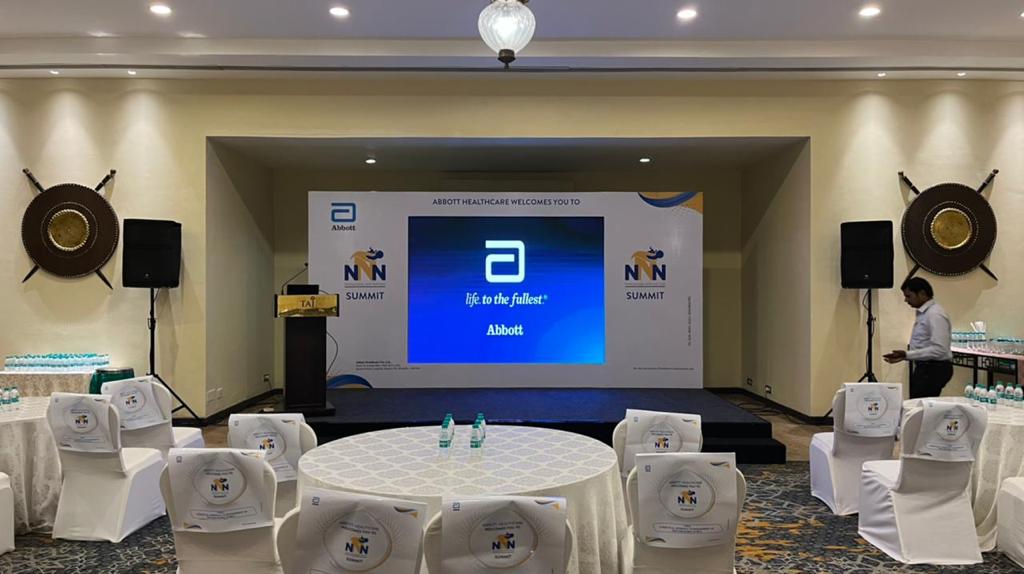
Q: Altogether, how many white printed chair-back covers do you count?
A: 10